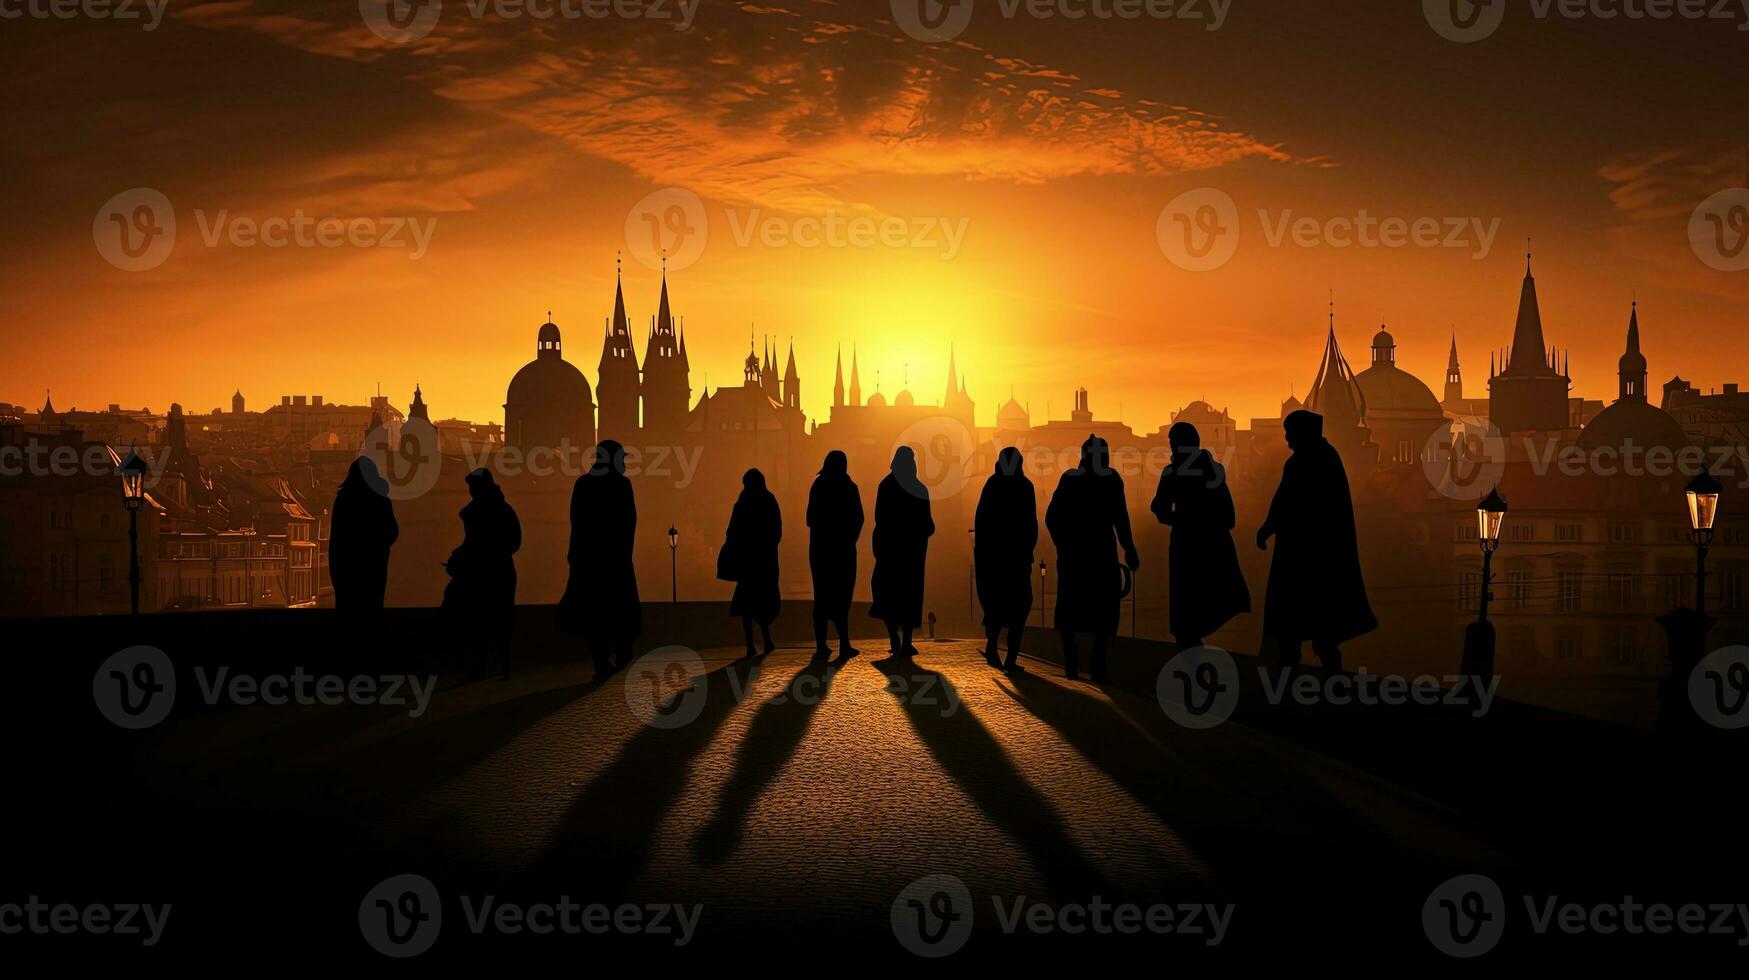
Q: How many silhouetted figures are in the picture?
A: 10